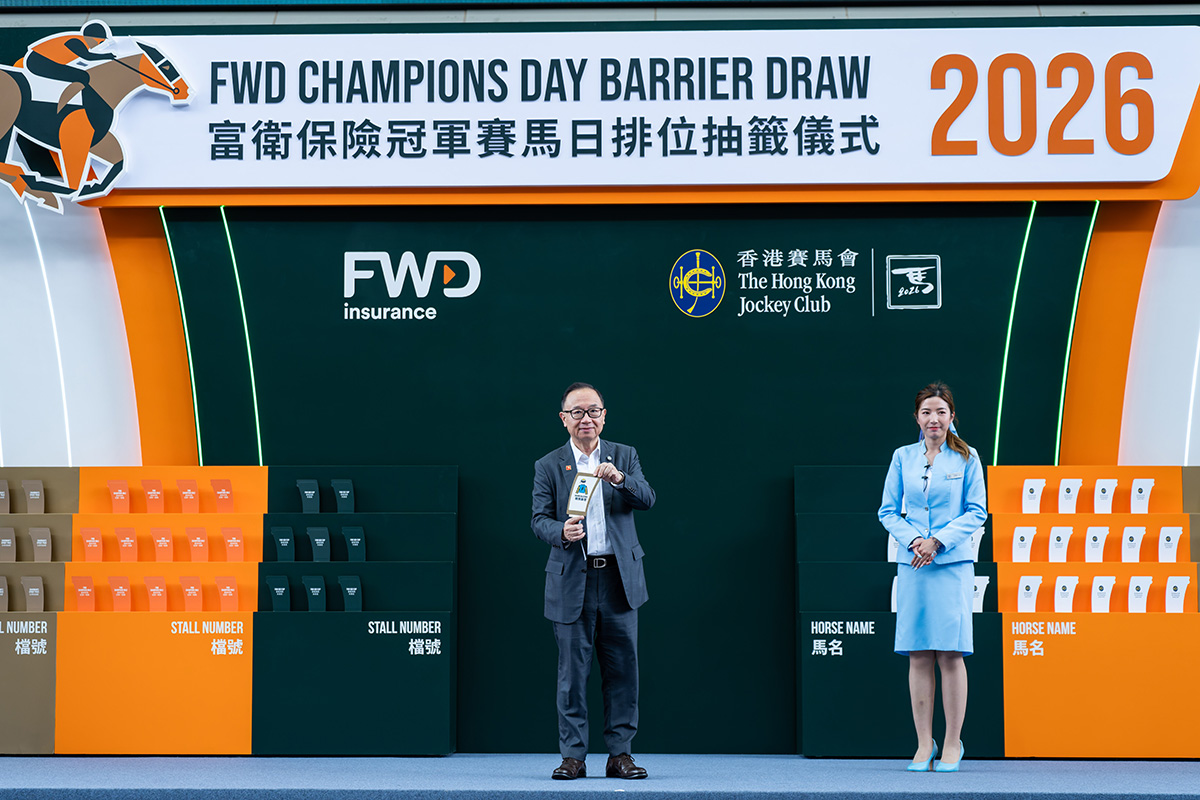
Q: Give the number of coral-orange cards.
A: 14